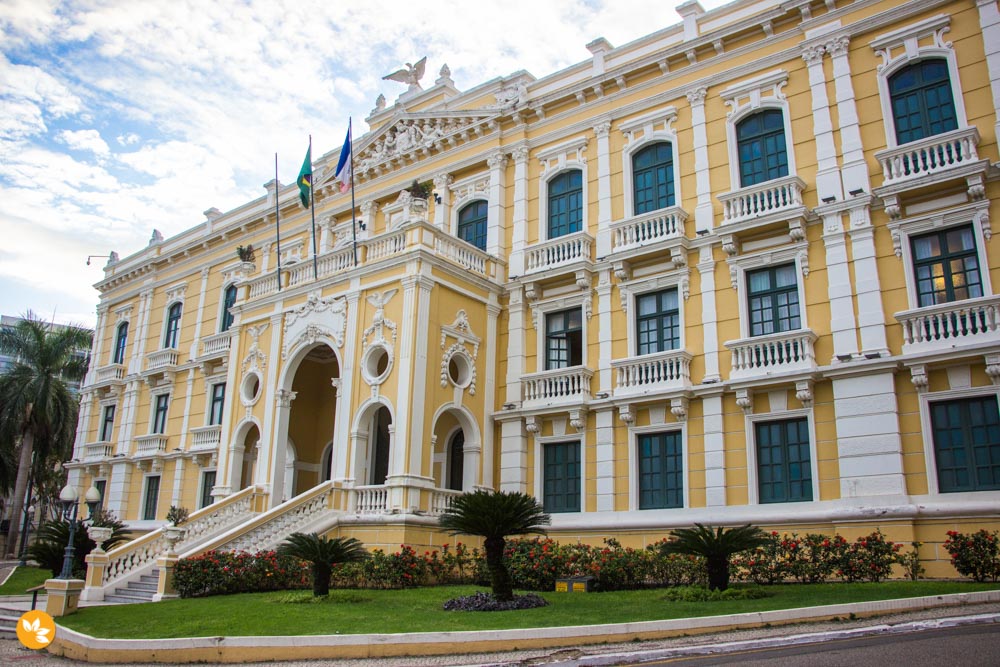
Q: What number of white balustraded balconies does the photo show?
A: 15